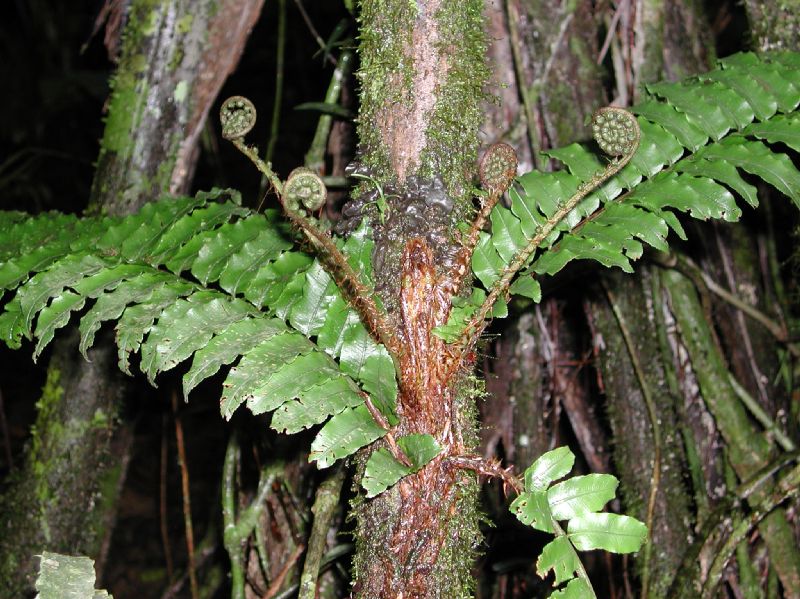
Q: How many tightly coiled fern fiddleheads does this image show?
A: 4